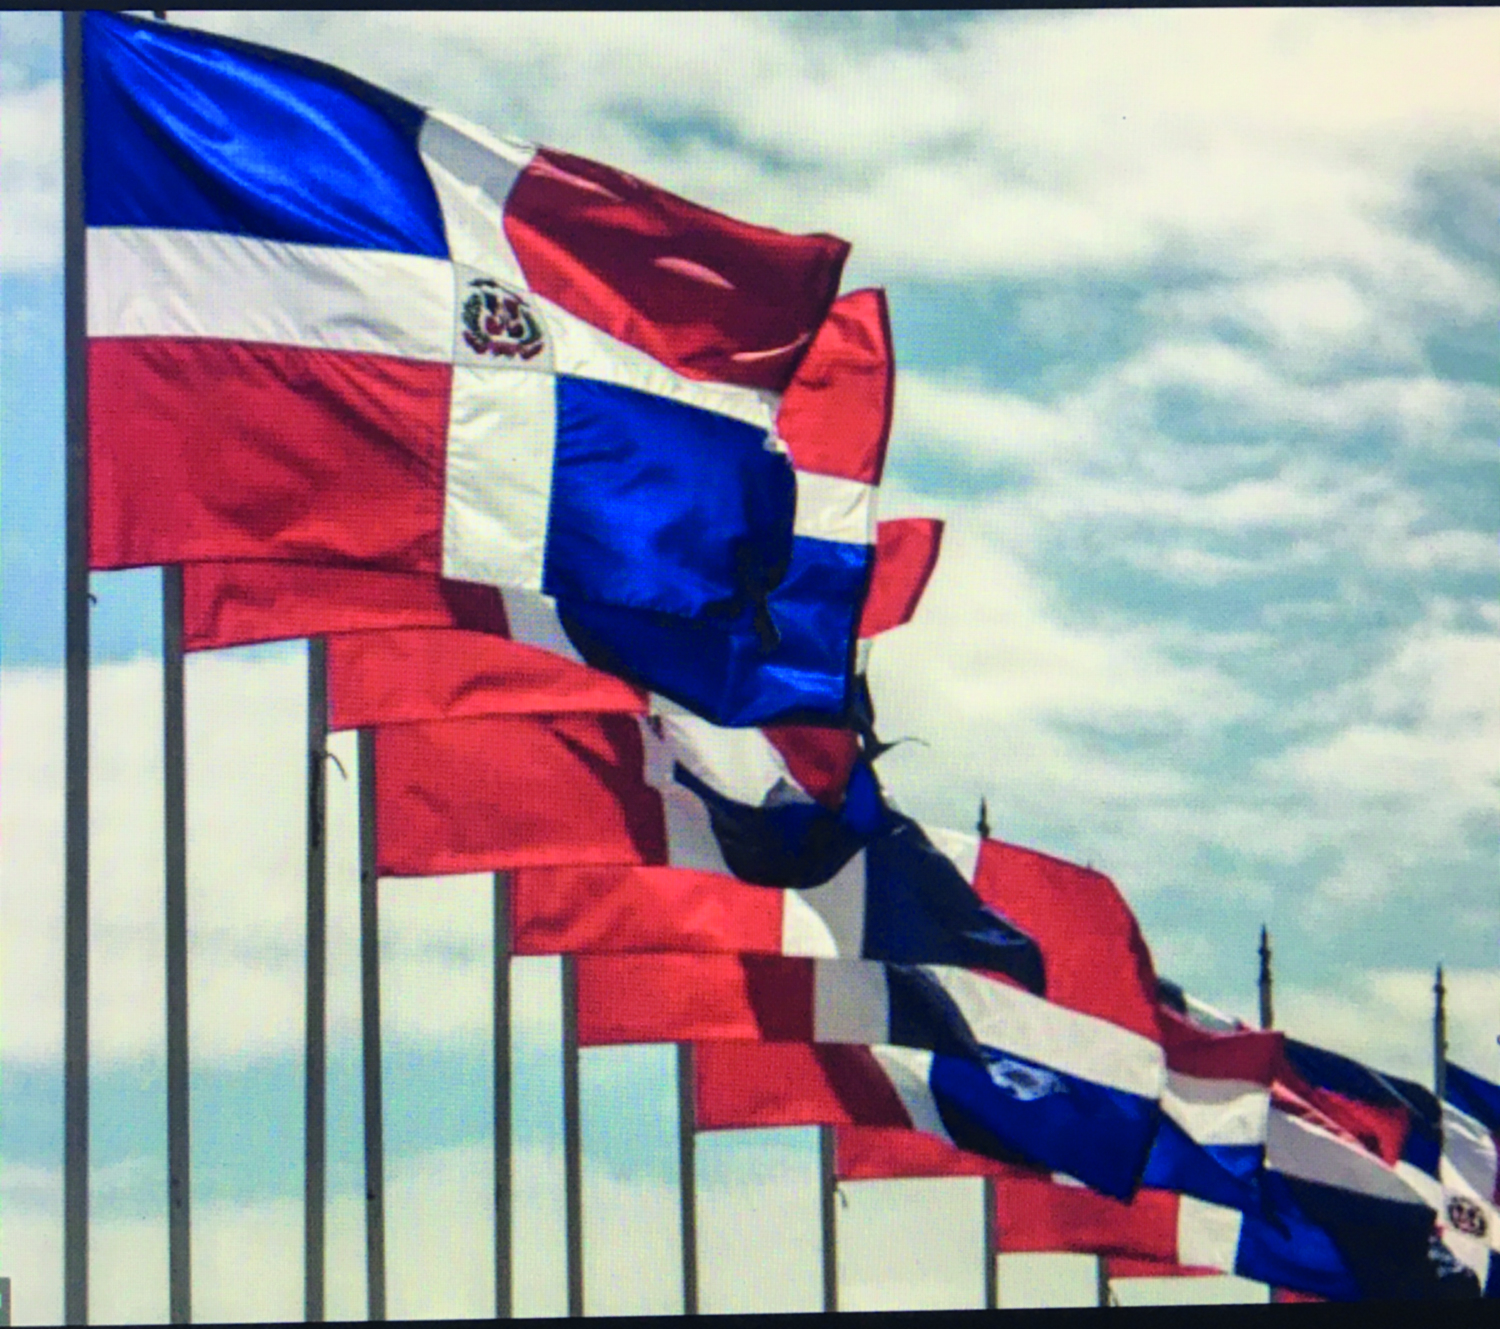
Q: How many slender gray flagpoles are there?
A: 12